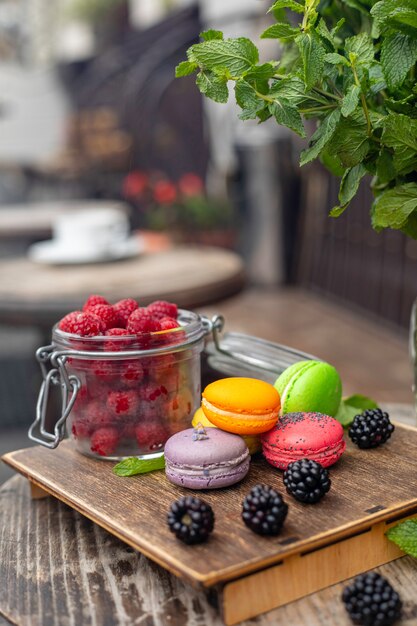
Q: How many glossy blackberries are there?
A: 5